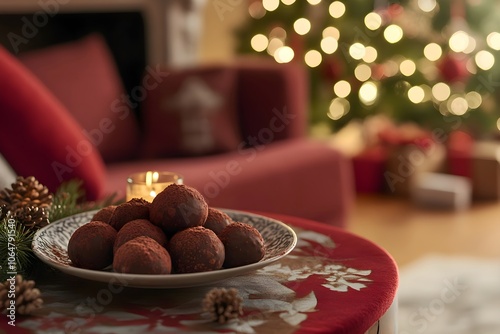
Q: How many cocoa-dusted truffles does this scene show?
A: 9